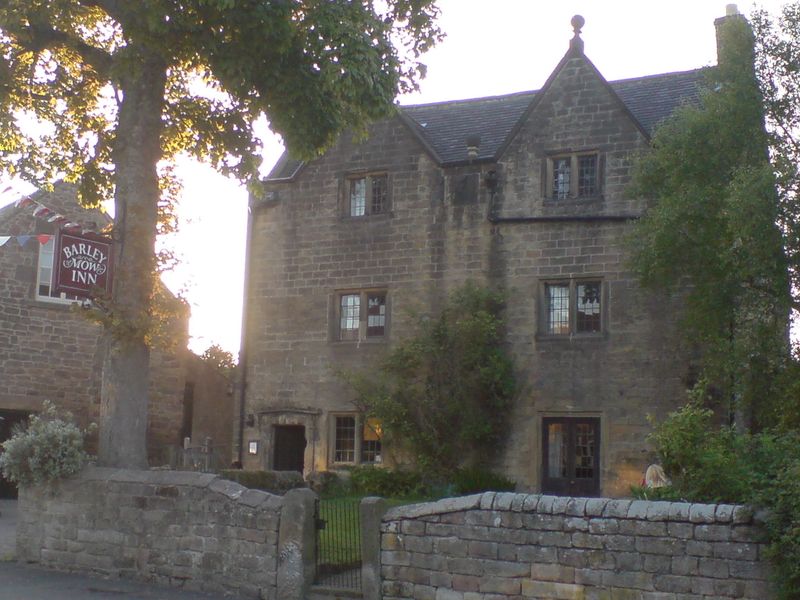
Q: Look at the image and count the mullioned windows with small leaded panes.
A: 5